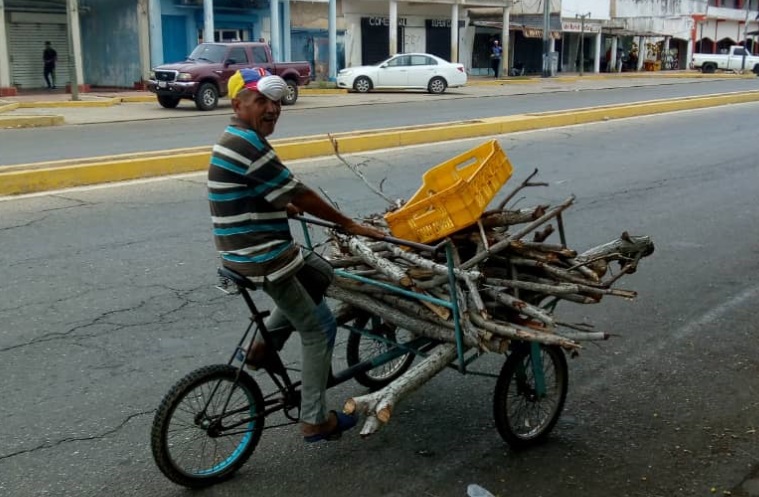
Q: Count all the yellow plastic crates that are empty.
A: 1